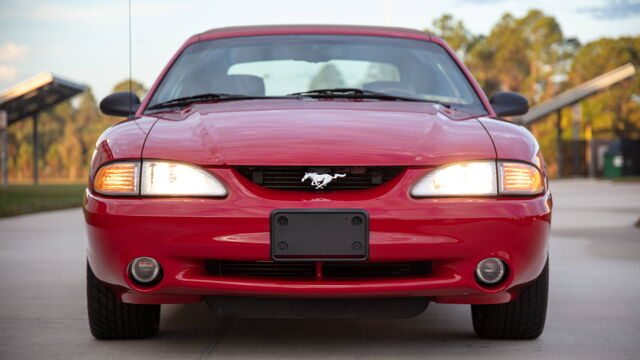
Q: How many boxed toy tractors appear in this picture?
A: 0